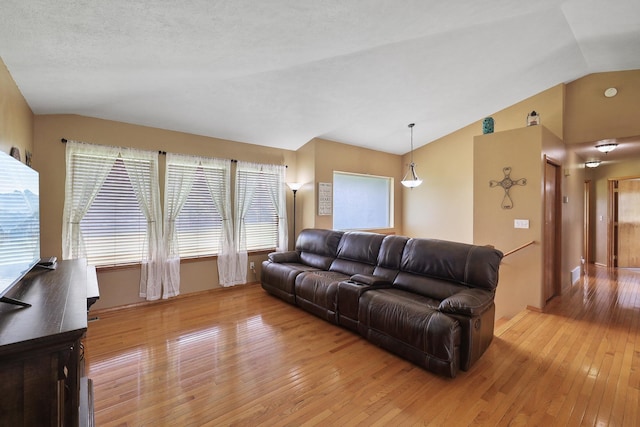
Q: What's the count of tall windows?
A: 3